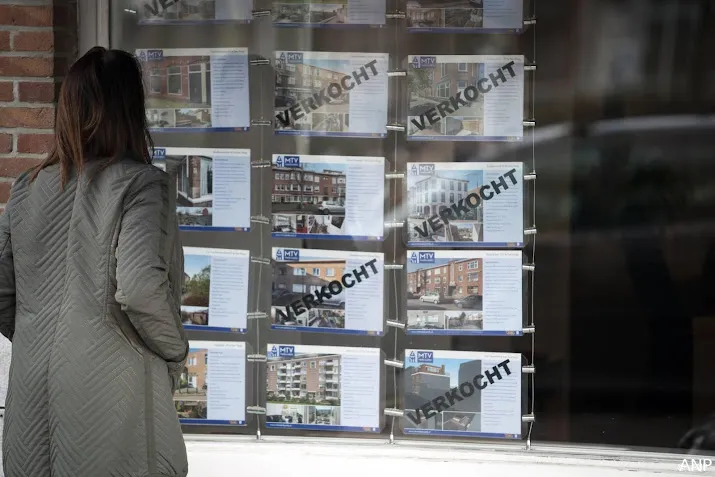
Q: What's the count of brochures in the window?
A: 15